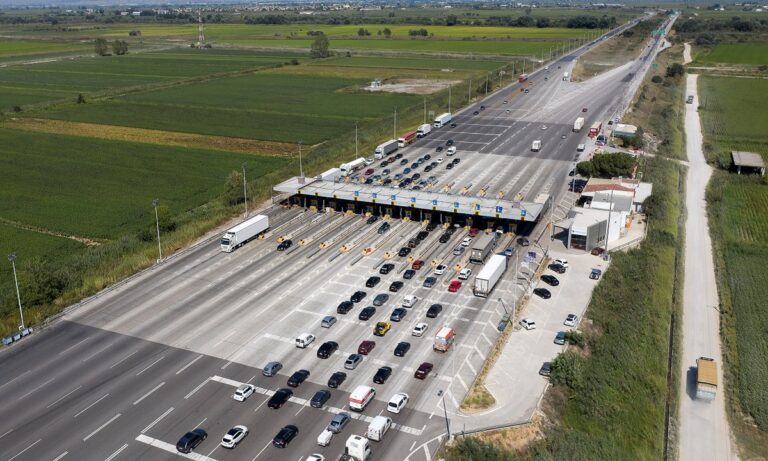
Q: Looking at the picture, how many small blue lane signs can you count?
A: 9